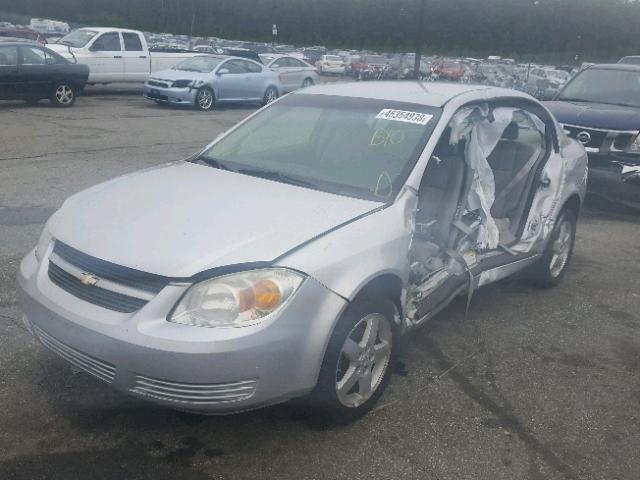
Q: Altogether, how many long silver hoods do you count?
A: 1